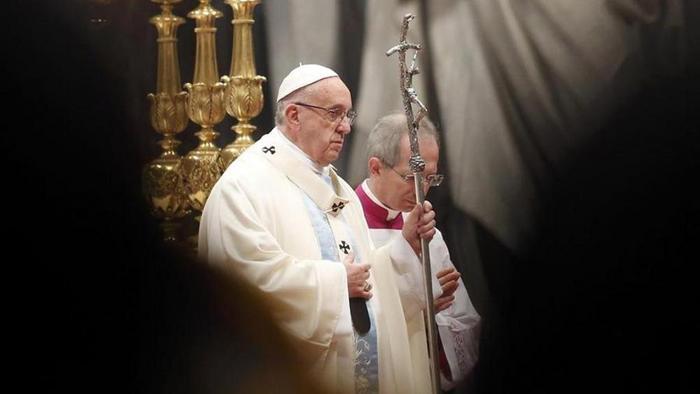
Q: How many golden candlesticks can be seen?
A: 3